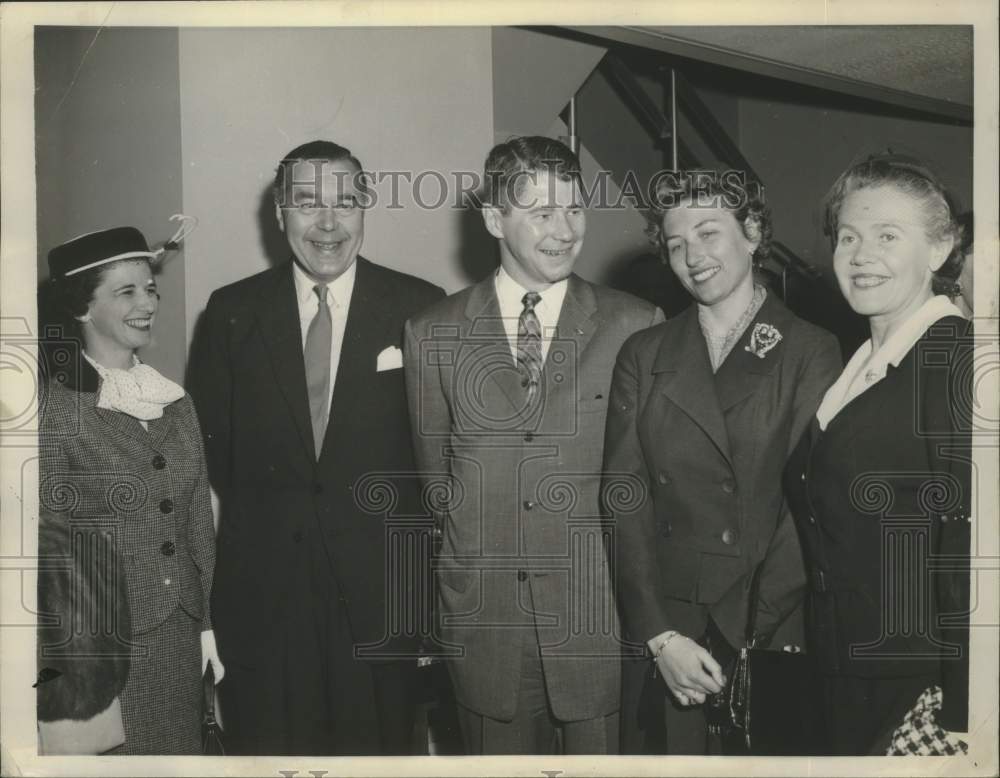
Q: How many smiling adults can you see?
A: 5